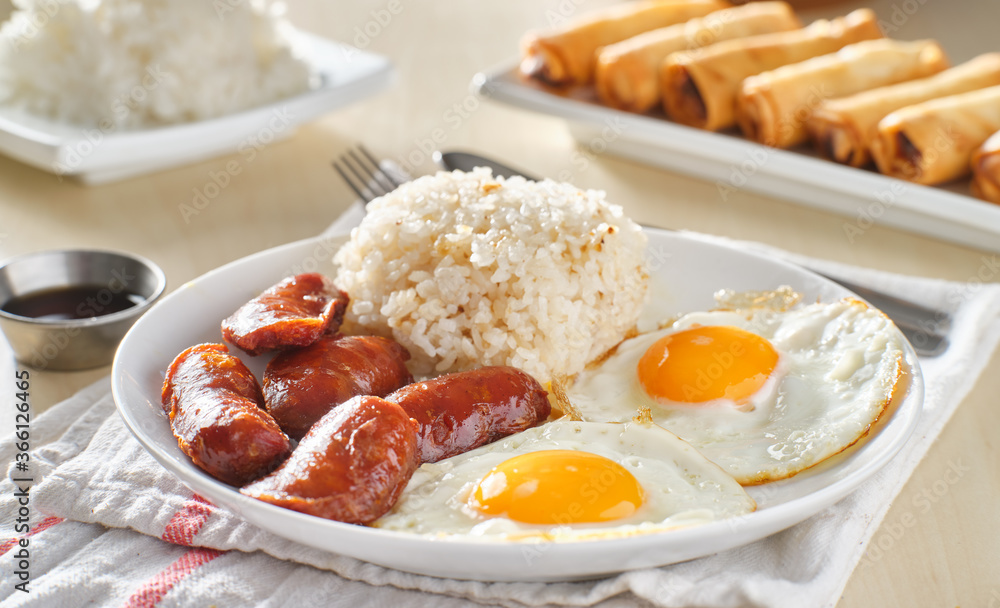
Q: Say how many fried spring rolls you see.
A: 7